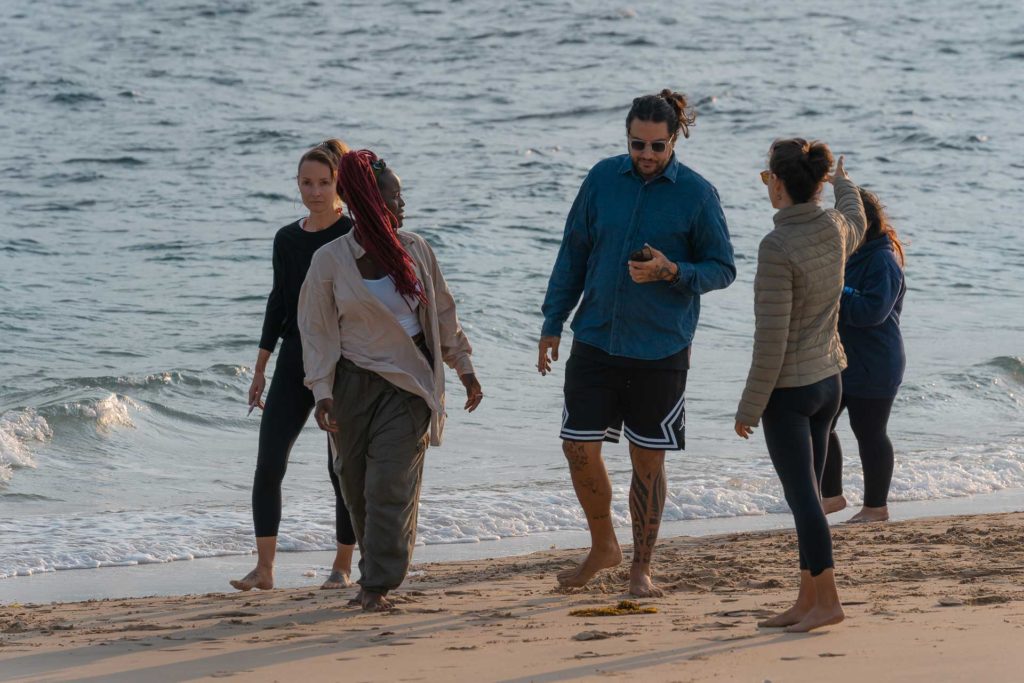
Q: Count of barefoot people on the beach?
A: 5